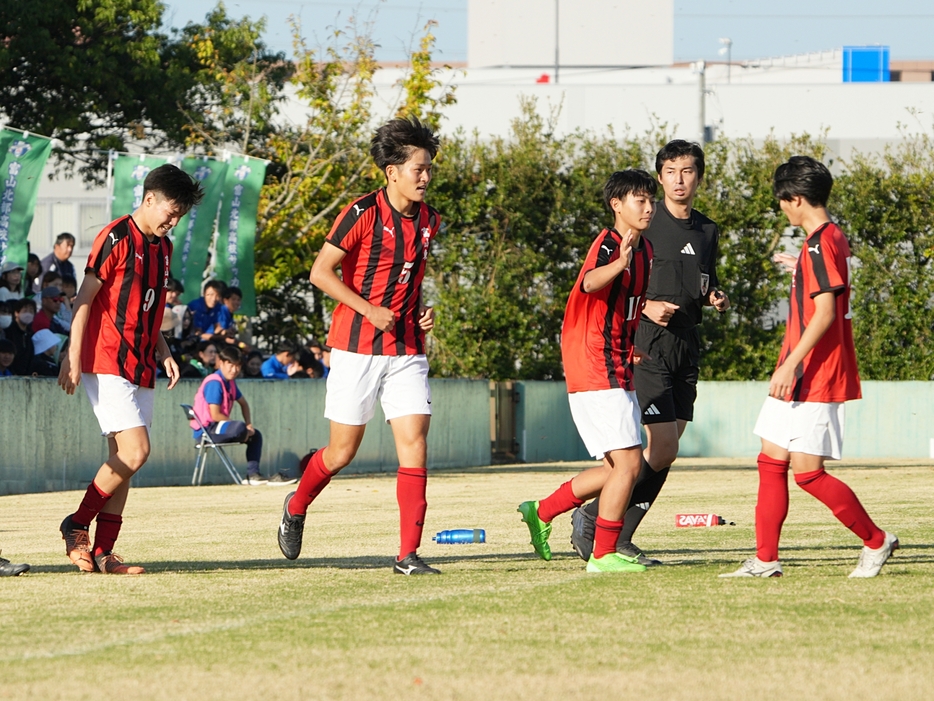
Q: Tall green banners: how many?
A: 4